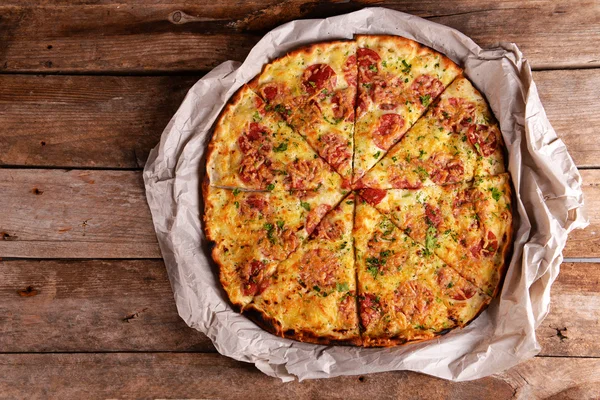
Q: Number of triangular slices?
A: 8